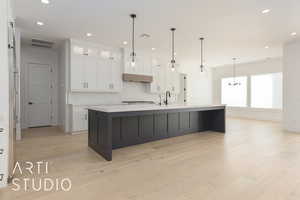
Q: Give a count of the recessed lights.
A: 8